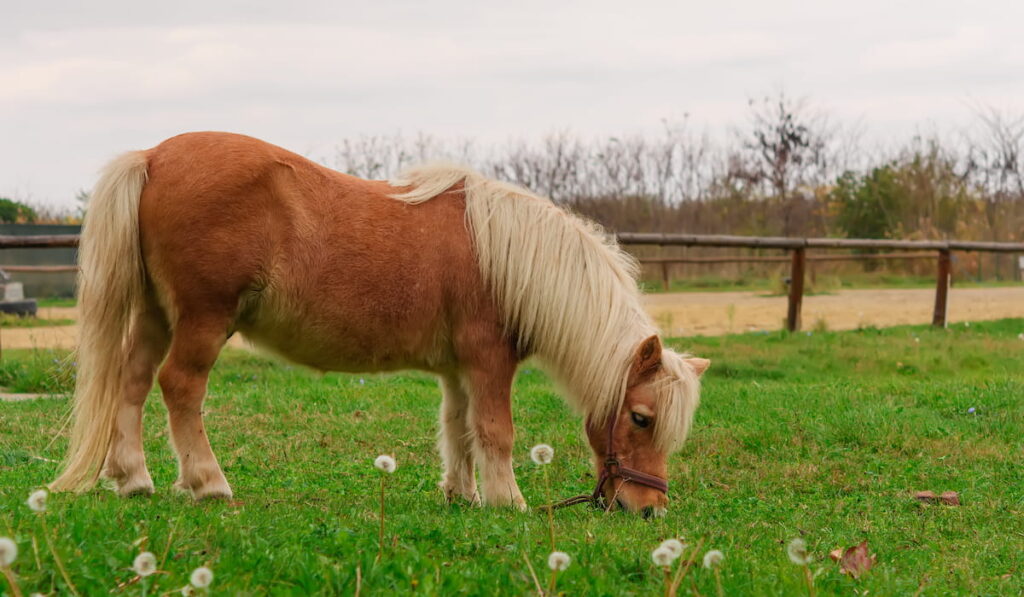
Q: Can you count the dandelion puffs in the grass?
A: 11